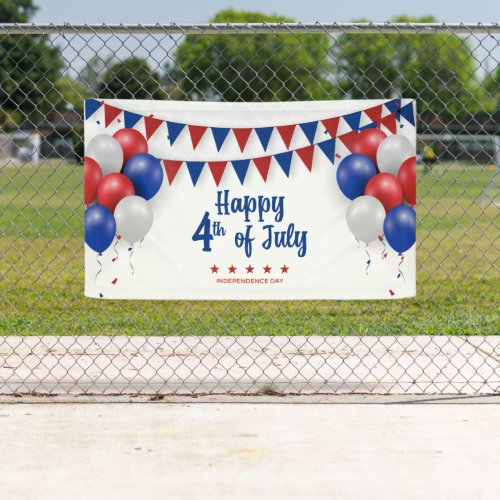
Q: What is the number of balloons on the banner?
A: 14